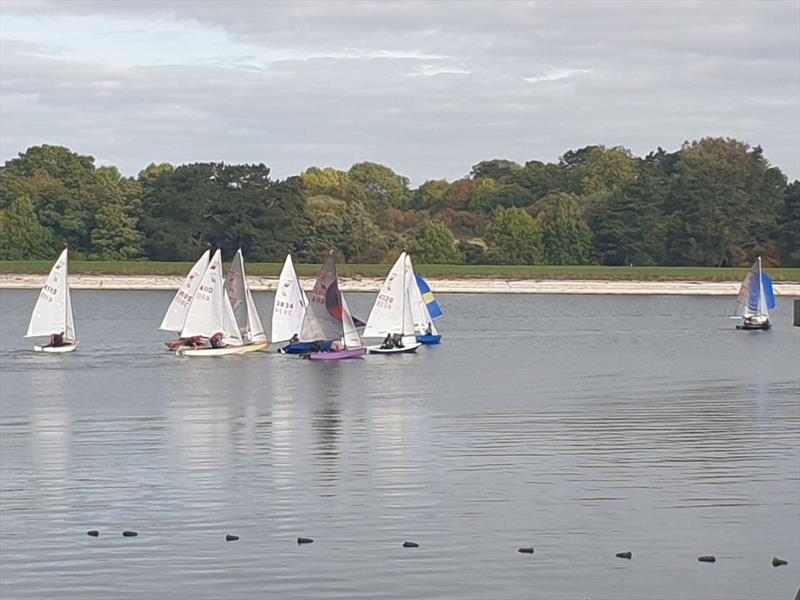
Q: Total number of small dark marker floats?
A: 9